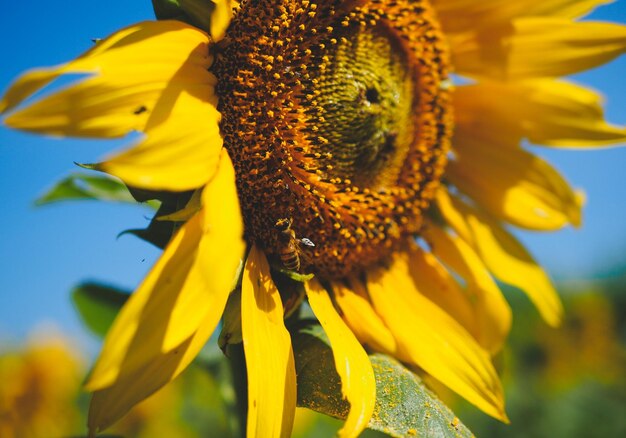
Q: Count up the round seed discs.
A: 1